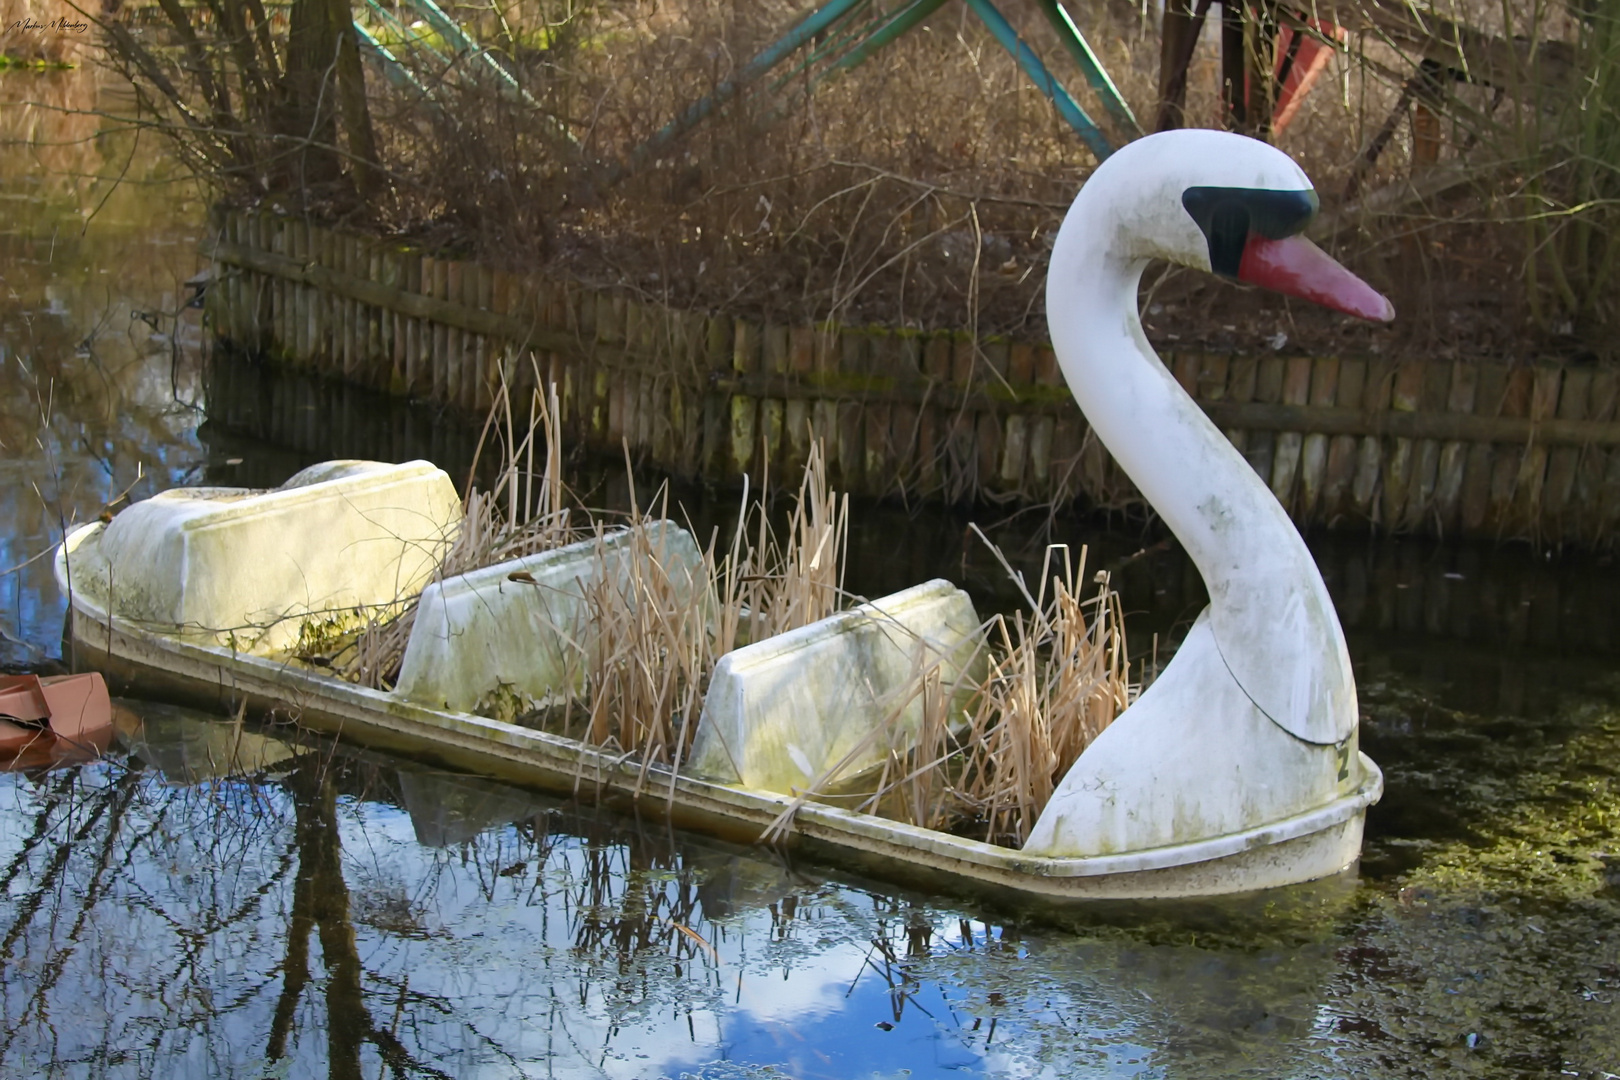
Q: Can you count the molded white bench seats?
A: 3